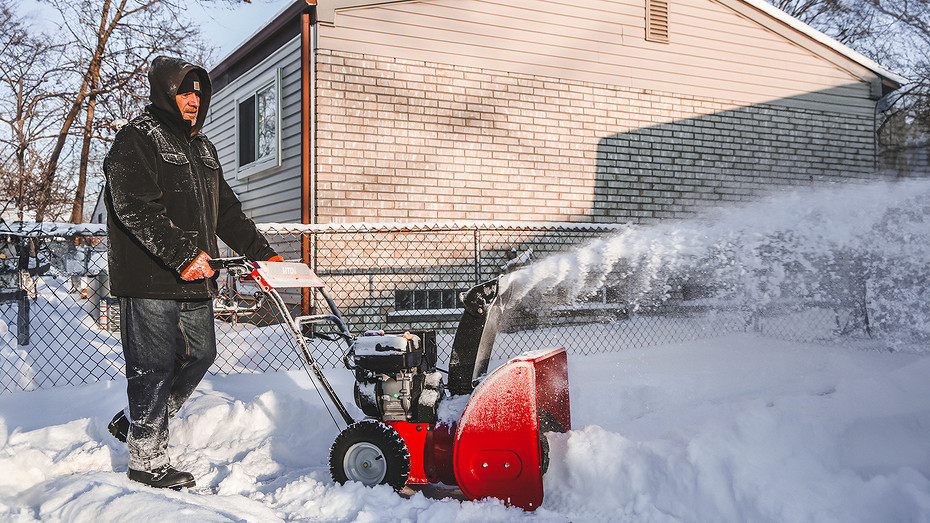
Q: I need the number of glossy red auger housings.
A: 1